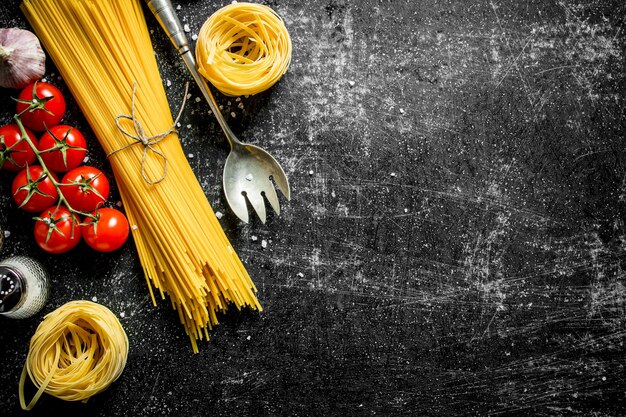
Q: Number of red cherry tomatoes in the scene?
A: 7